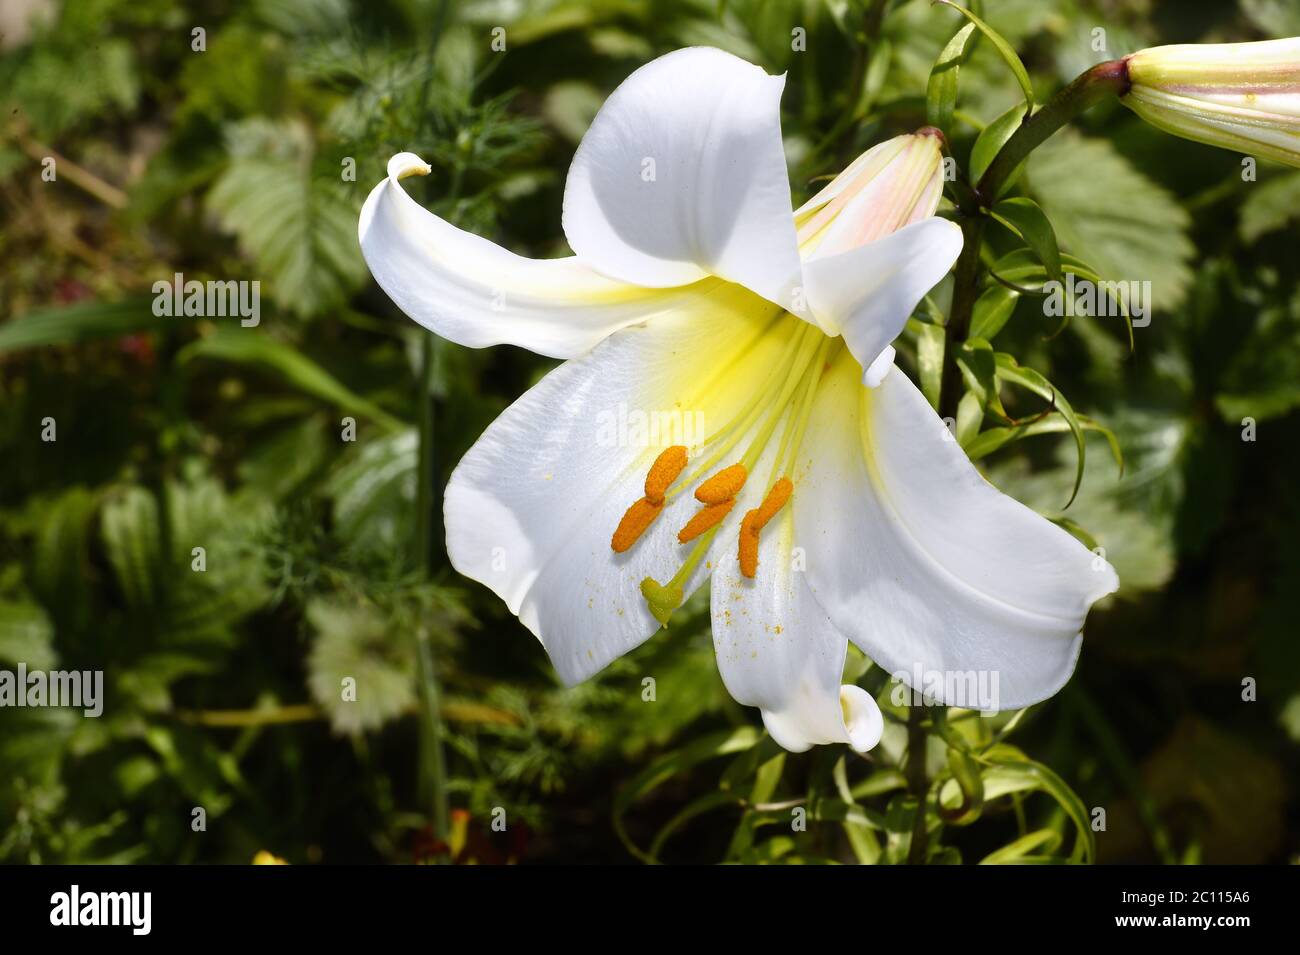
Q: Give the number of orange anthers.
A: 6